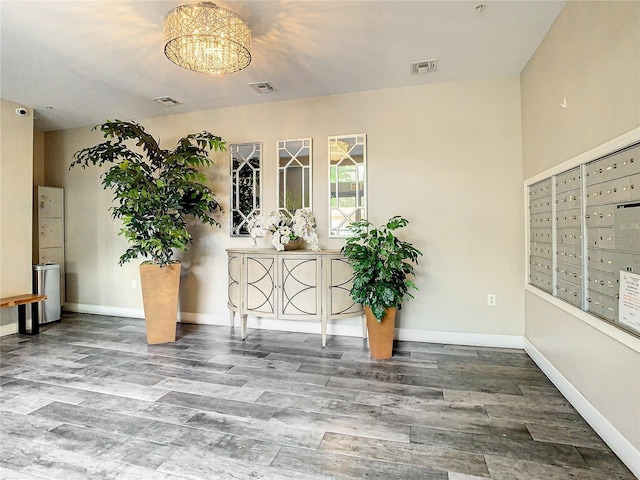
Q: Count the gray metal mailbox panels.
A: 3